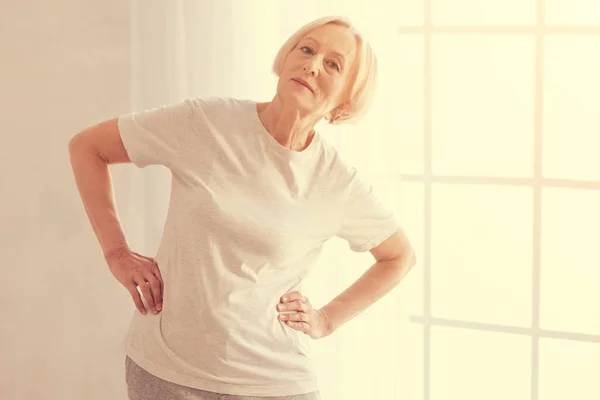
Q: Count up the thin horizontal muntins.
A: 3